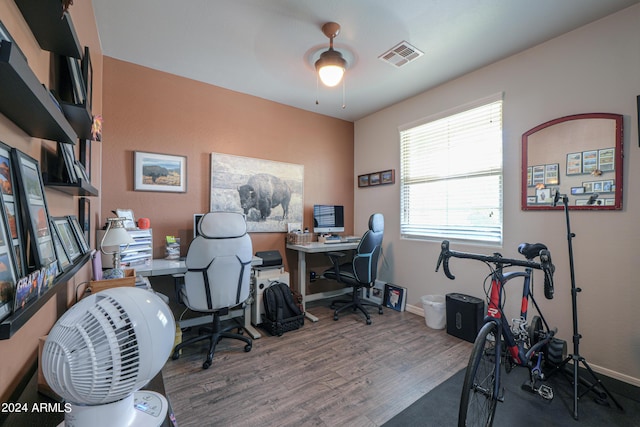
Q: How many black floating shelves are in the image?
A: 5